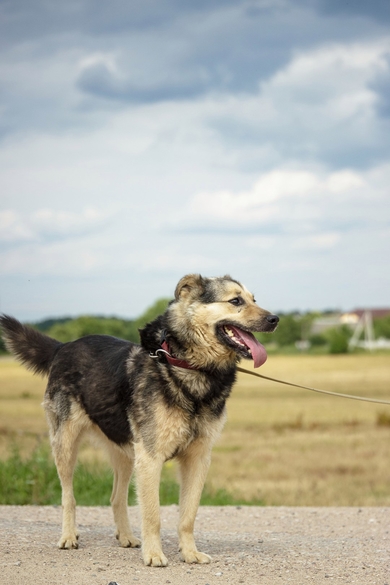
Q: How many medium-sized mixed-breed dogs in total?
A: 1